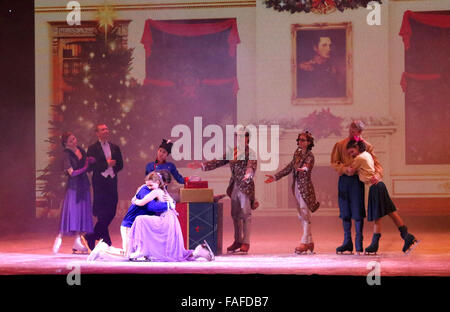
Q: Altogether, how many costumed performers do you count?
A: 9